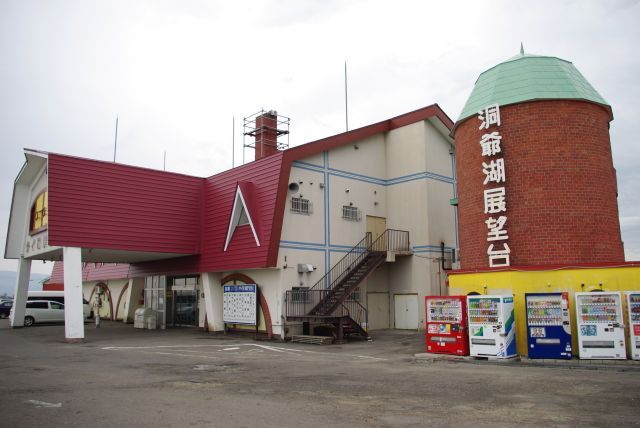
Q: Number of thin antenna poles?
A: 4